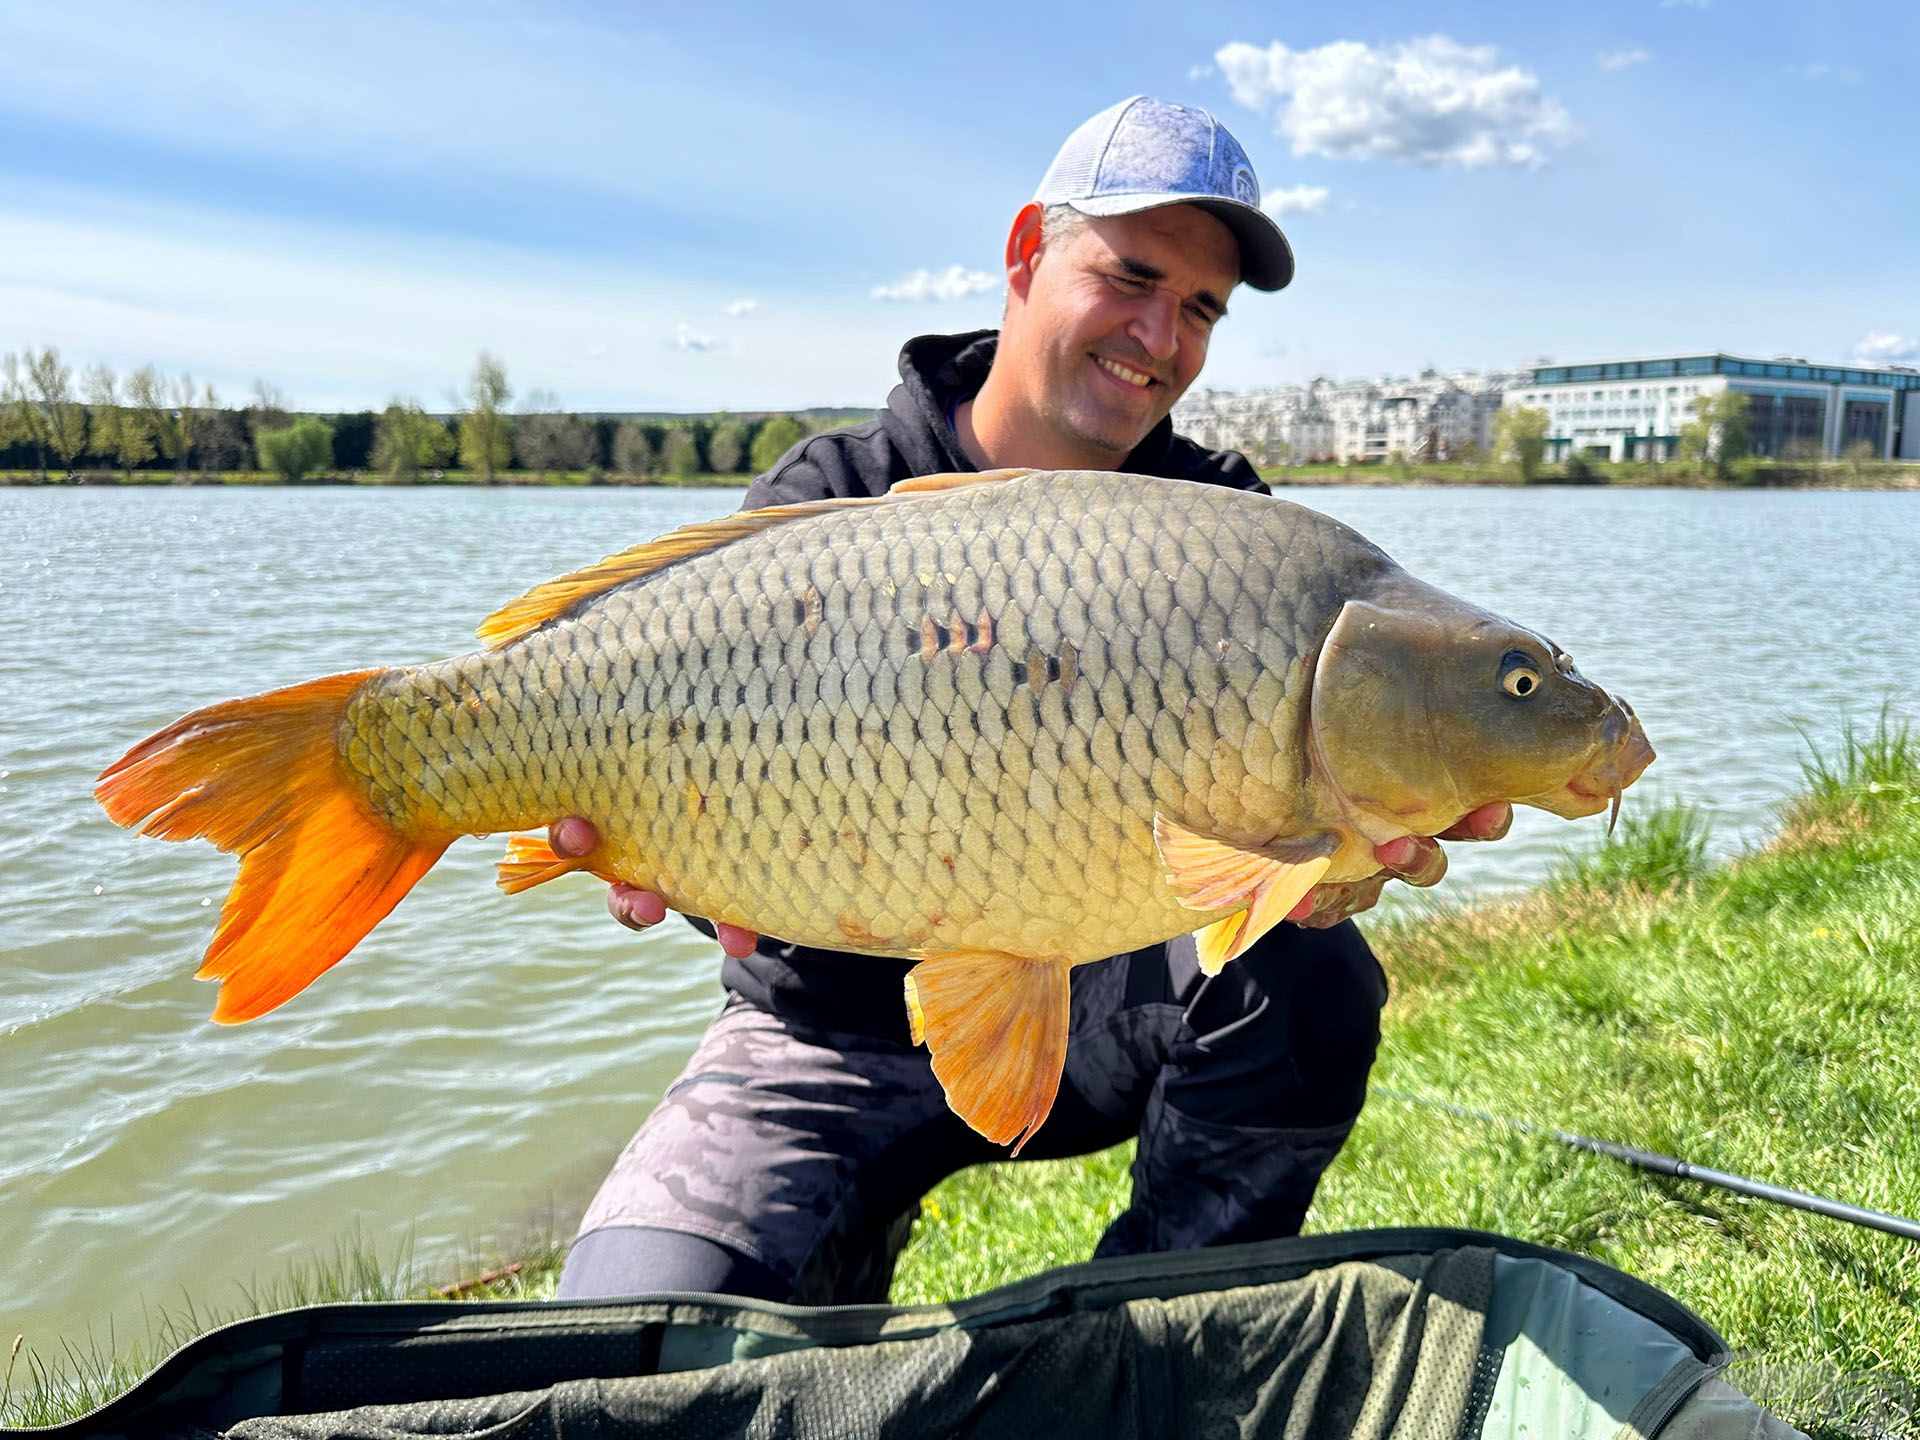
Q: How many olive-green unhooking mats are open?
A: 1